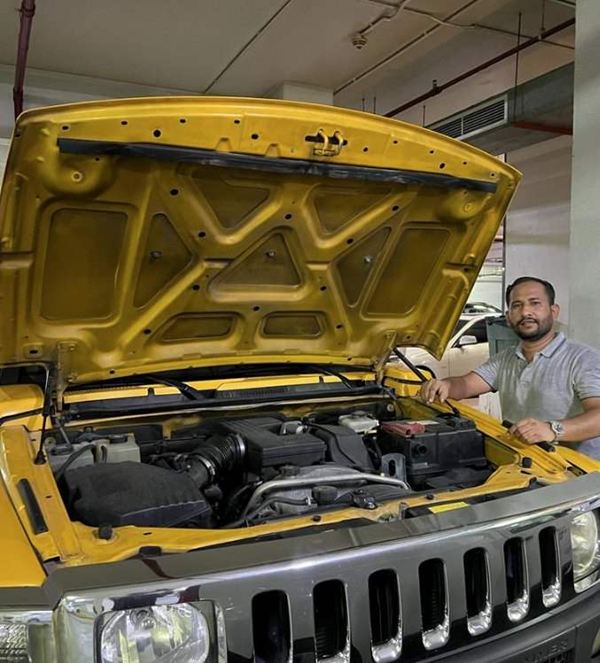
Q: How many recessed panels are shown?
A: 9